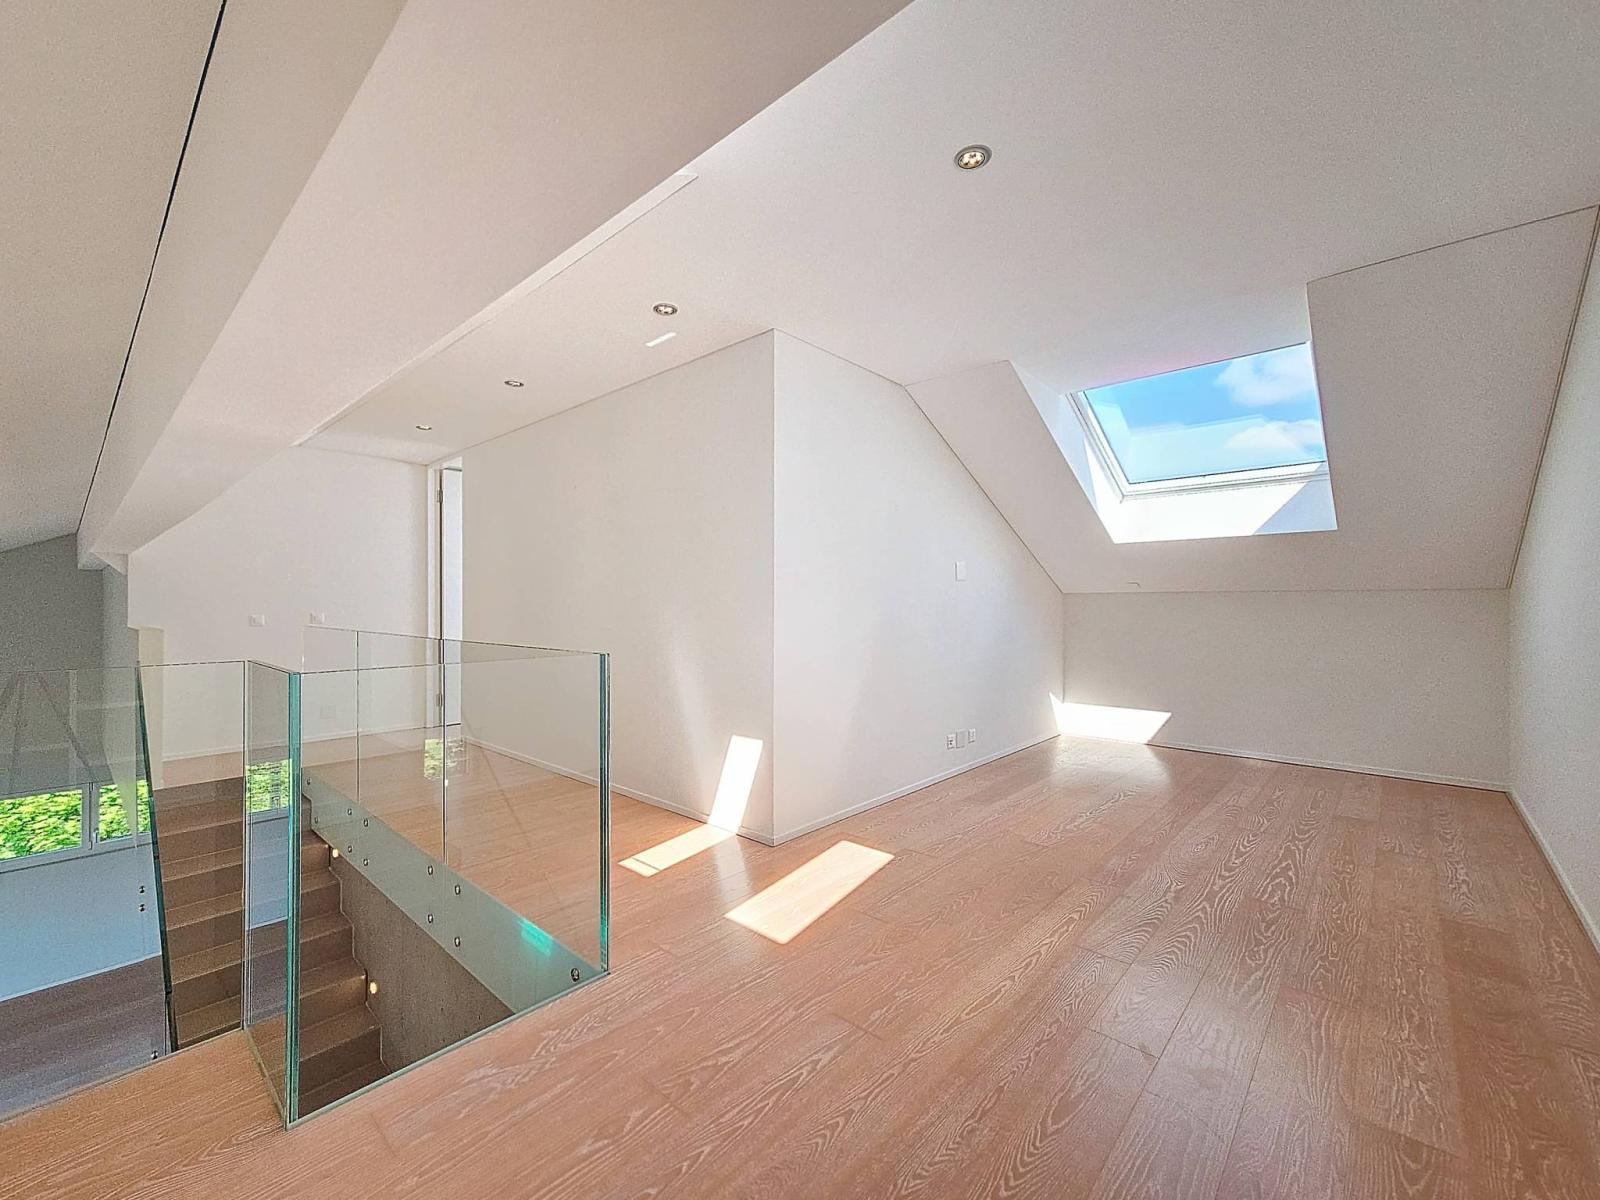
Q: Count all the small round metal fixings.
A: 14